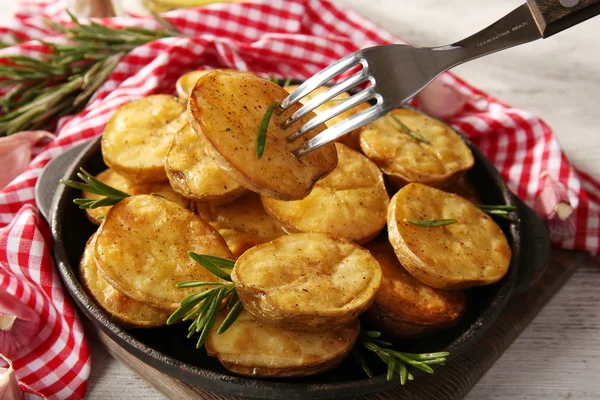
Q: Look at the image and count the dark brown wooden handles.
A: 1